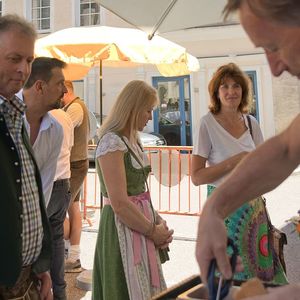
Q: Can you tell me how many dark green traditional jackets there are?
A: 1